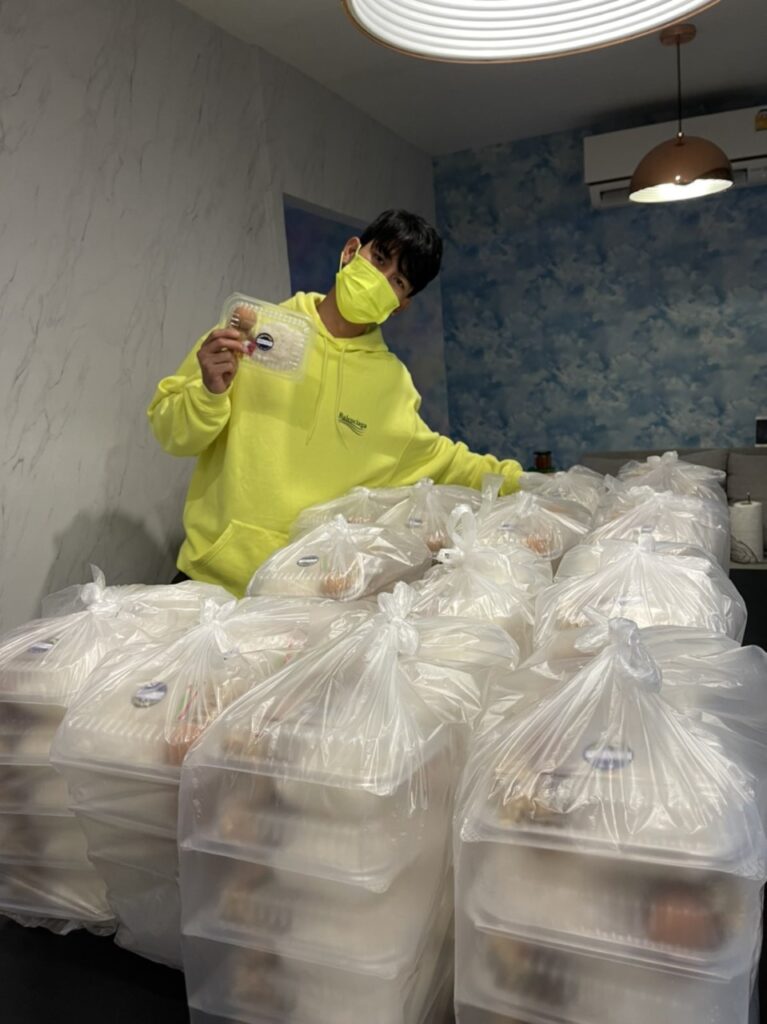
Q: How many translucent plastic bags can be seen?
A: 13